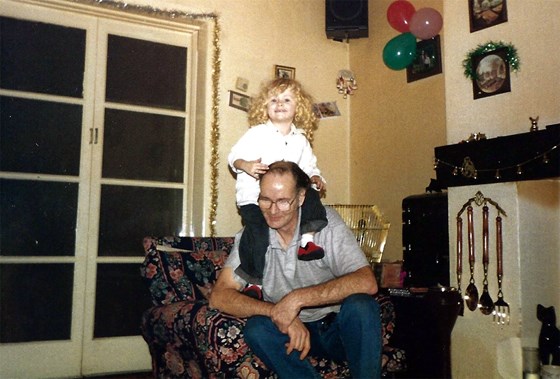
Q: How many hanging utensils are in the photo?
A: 4